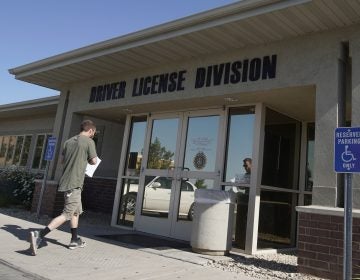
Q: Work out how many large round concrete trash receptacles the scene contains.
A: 1